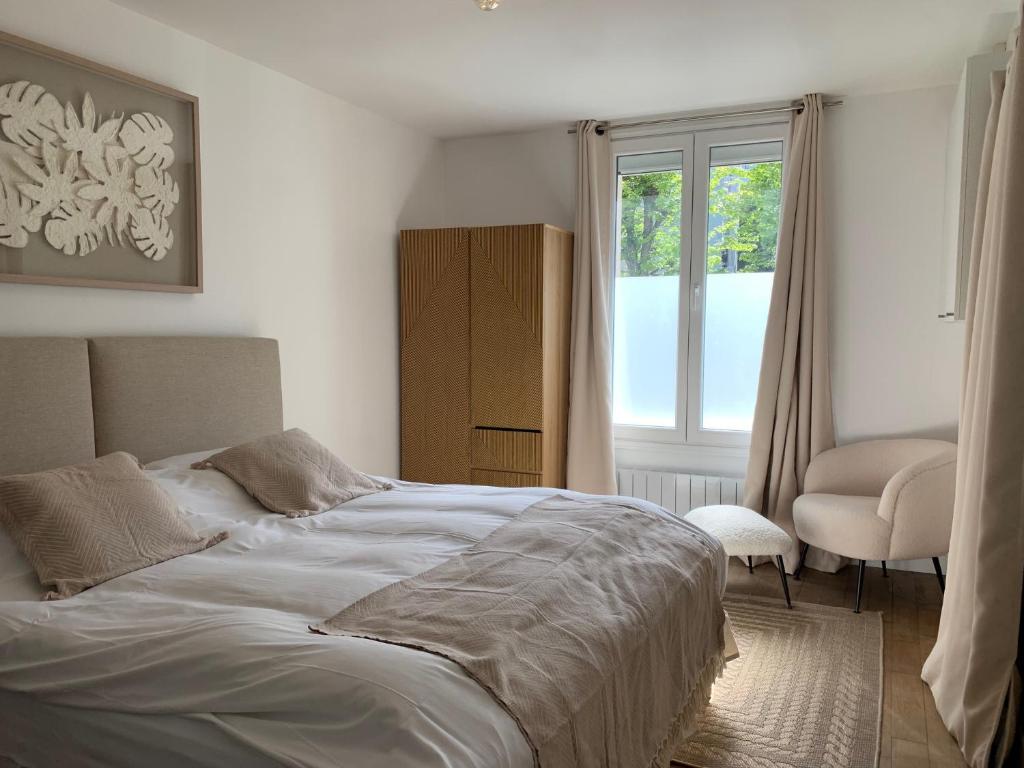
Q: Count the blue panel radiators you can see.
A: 0